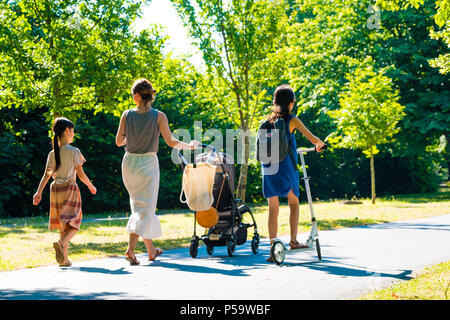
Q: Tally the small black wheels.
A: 4